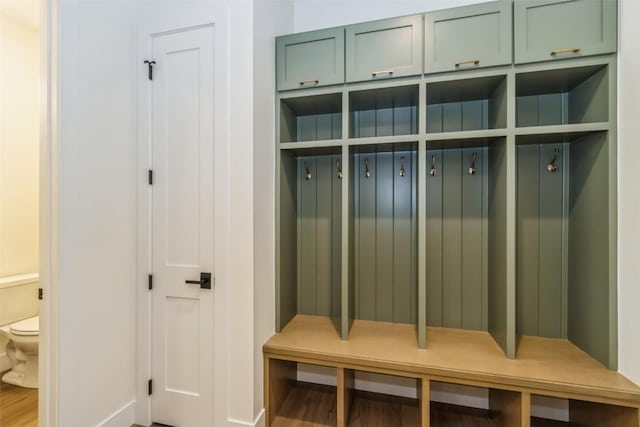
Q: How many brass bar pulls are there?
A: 4